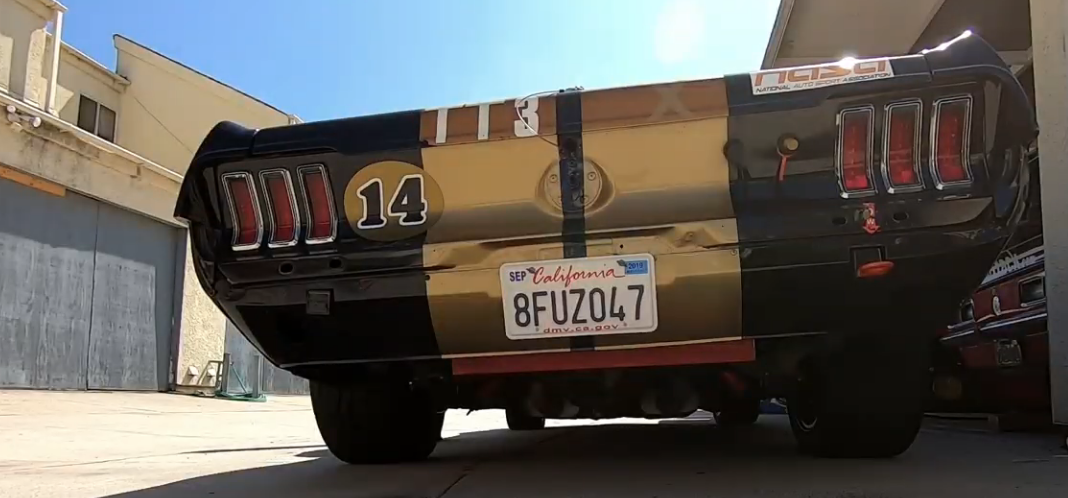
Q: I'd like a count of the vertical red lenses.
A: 6